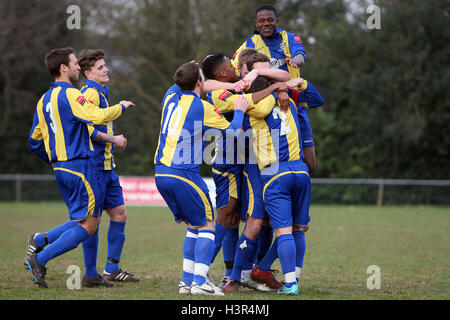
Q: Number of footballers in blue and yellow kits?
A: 8